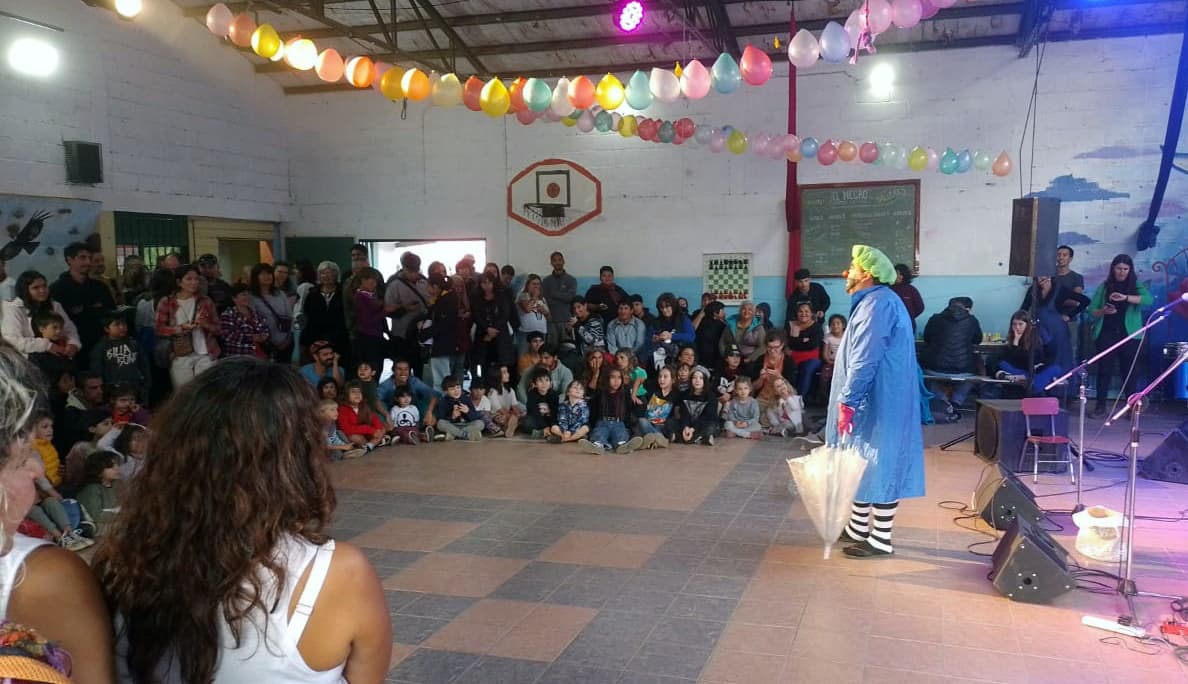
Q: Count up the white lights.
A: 3